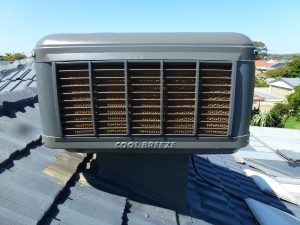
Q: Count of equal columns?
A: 5